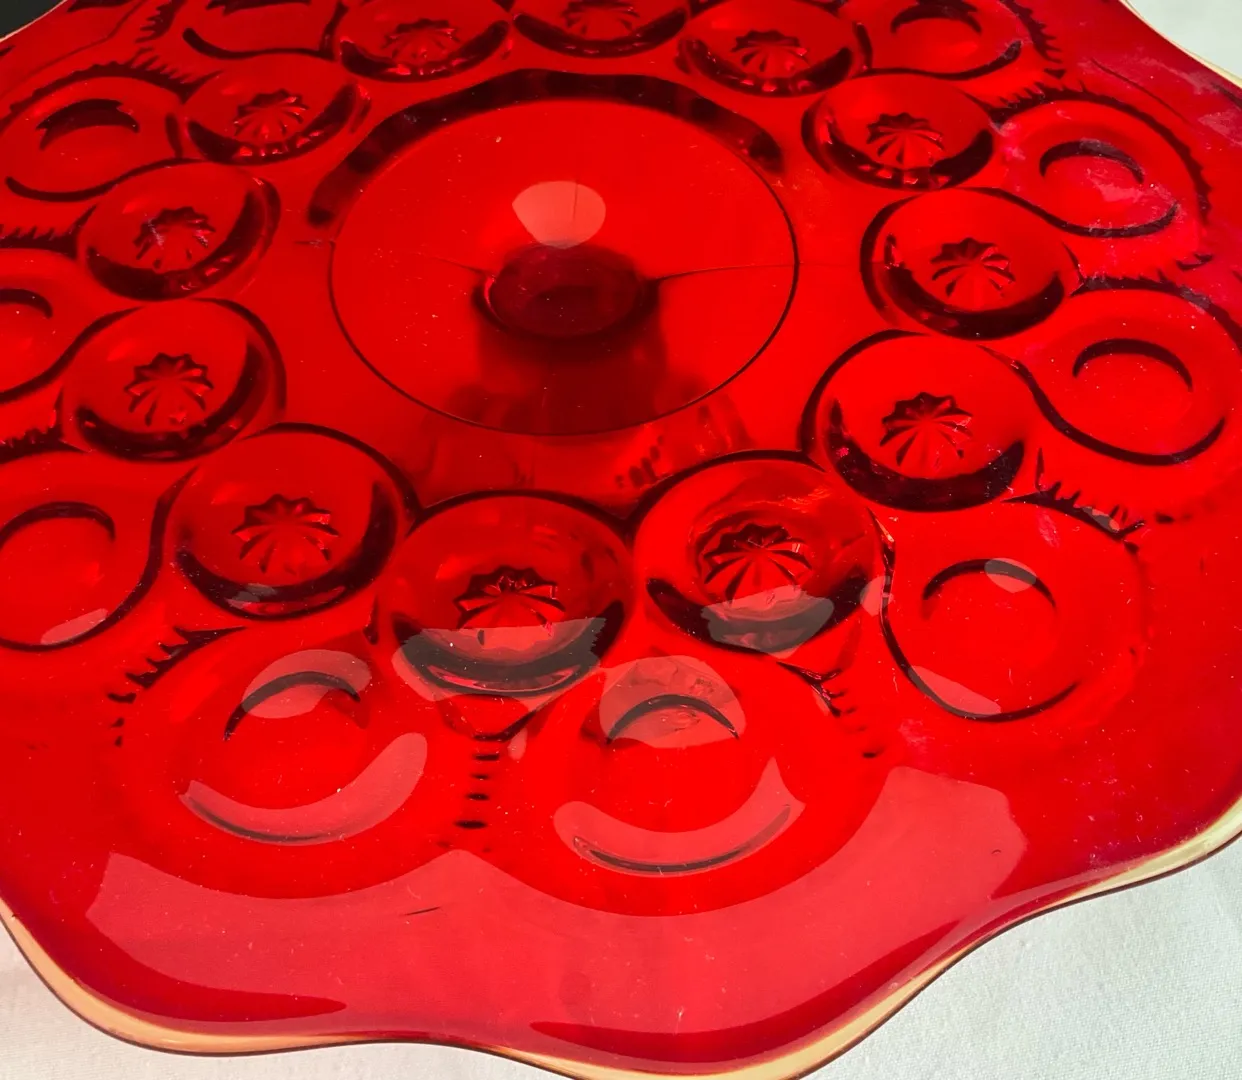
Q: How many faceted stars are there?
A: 12